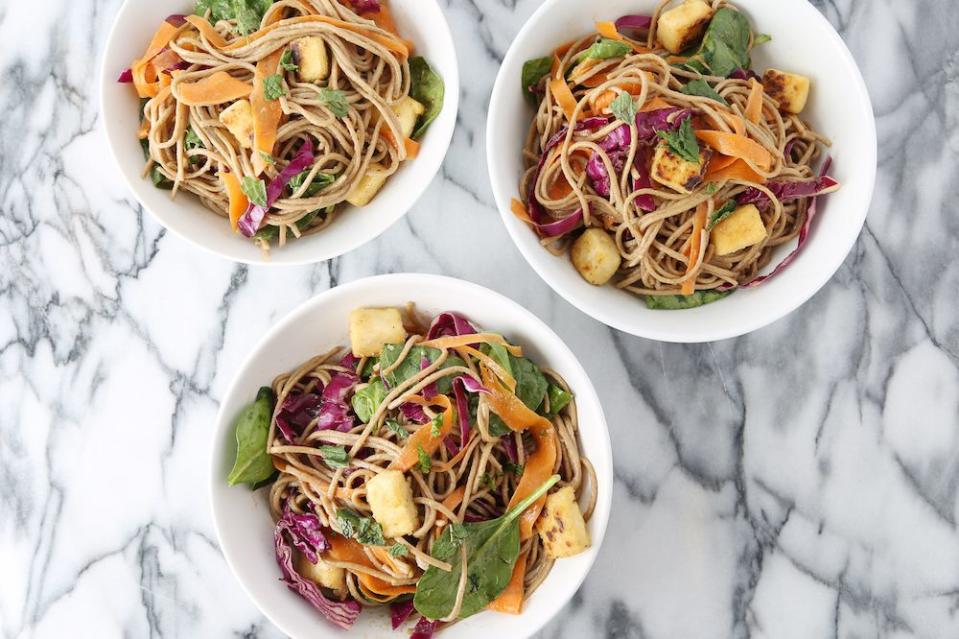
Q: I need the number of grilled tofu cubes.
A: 13